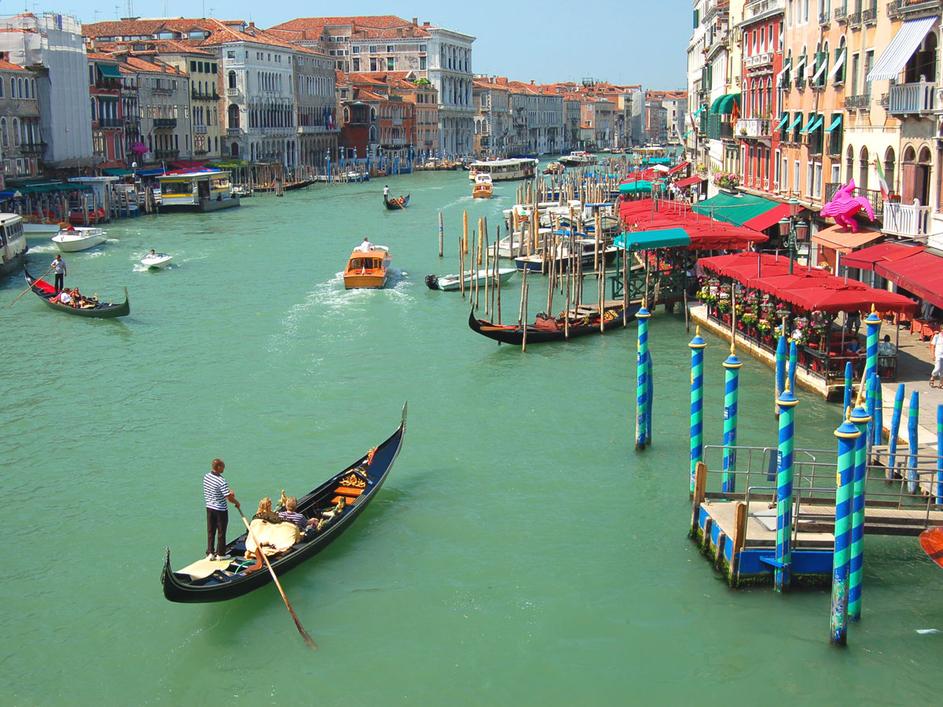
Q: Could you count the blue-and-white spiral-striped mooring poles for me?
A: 7